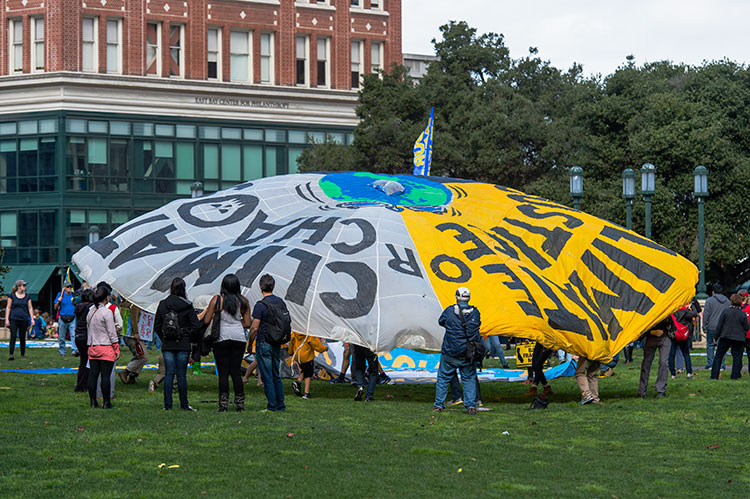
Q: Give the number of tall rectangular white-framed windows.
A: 13